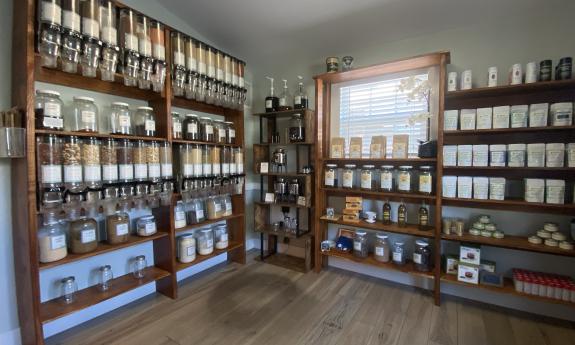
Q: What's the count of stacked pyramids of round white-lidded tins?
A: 2